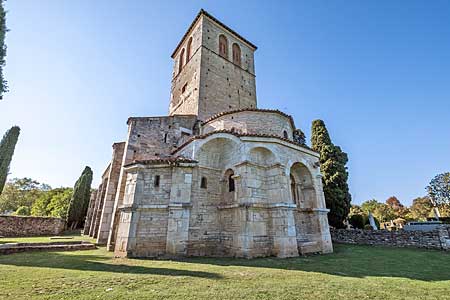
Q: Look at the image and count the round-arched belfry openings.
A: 4